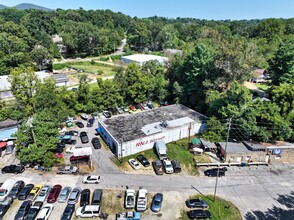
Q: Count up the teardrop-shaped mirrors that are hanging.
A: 0